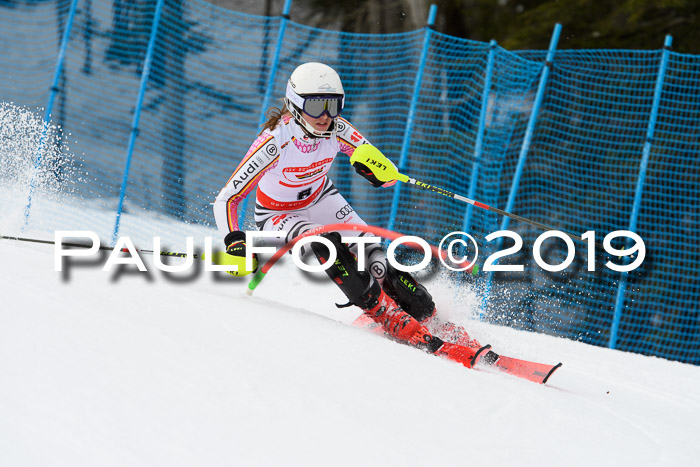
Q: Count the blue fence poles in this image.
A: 7